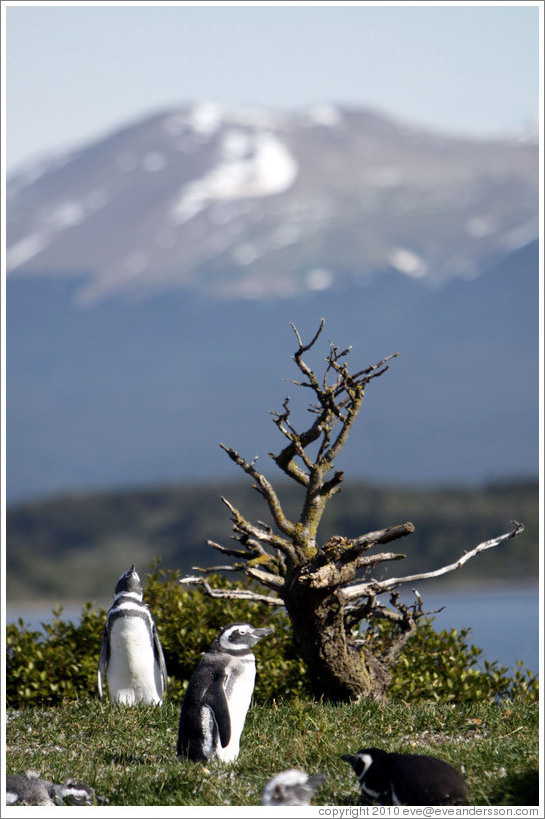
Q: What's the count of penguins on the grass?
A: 5